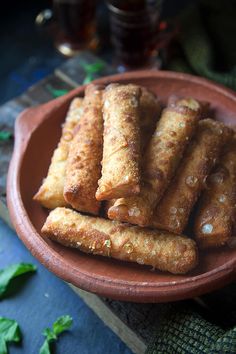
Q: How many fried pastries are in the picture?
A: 8